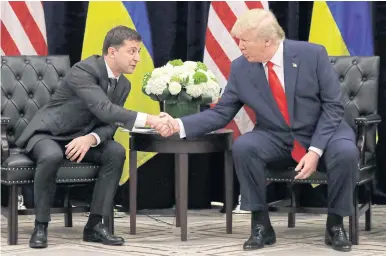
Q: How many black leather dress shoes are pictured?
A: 4